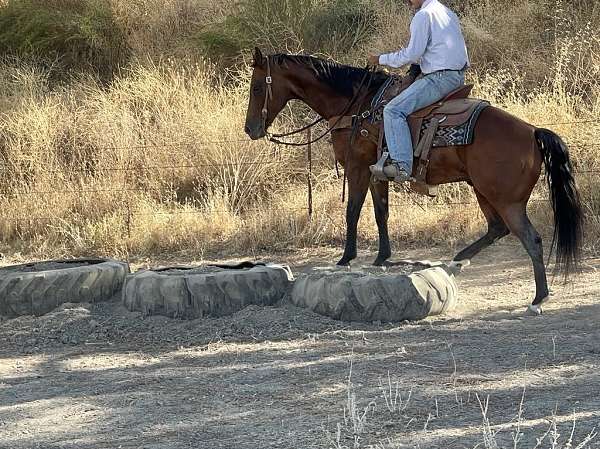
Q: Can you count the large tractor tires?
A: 3